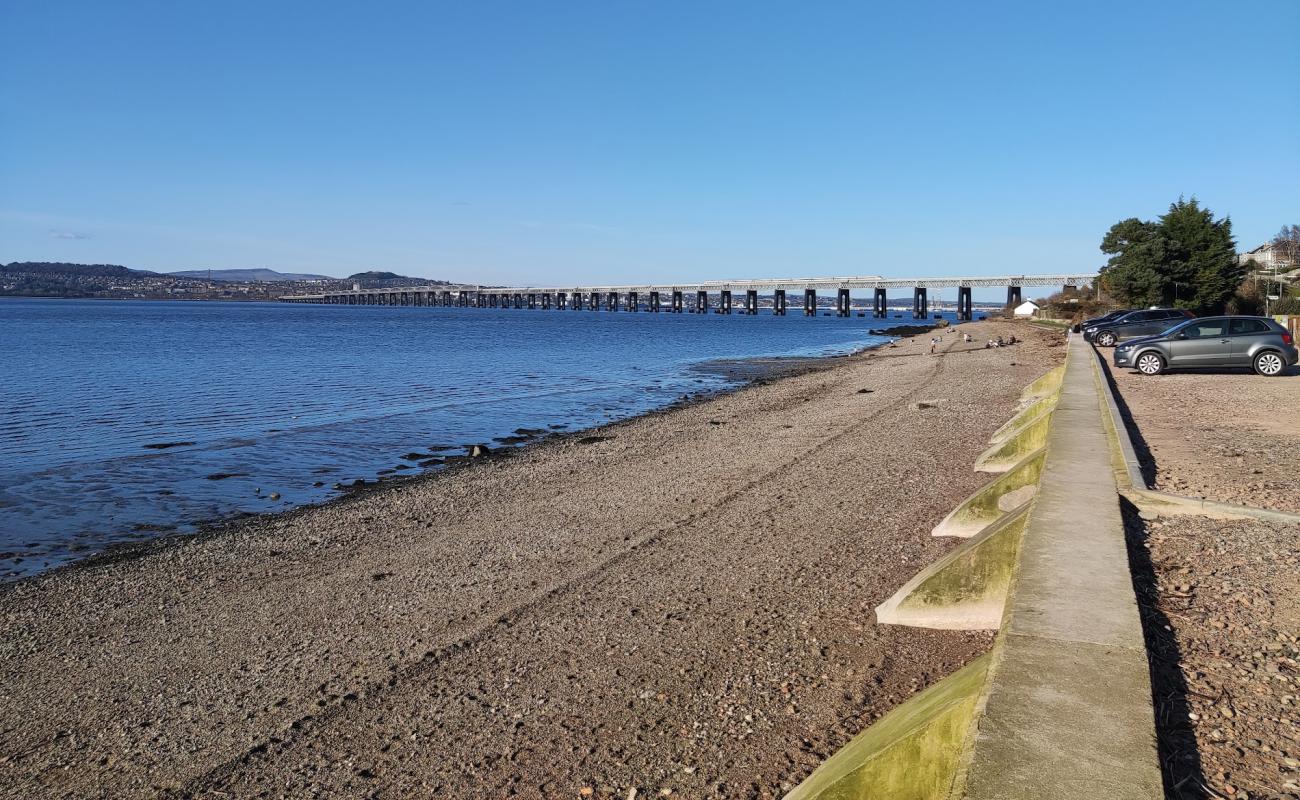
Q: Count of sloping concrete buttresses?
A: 6